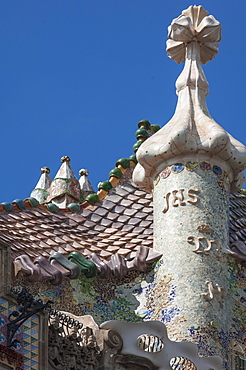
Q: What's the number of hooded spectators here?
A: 0